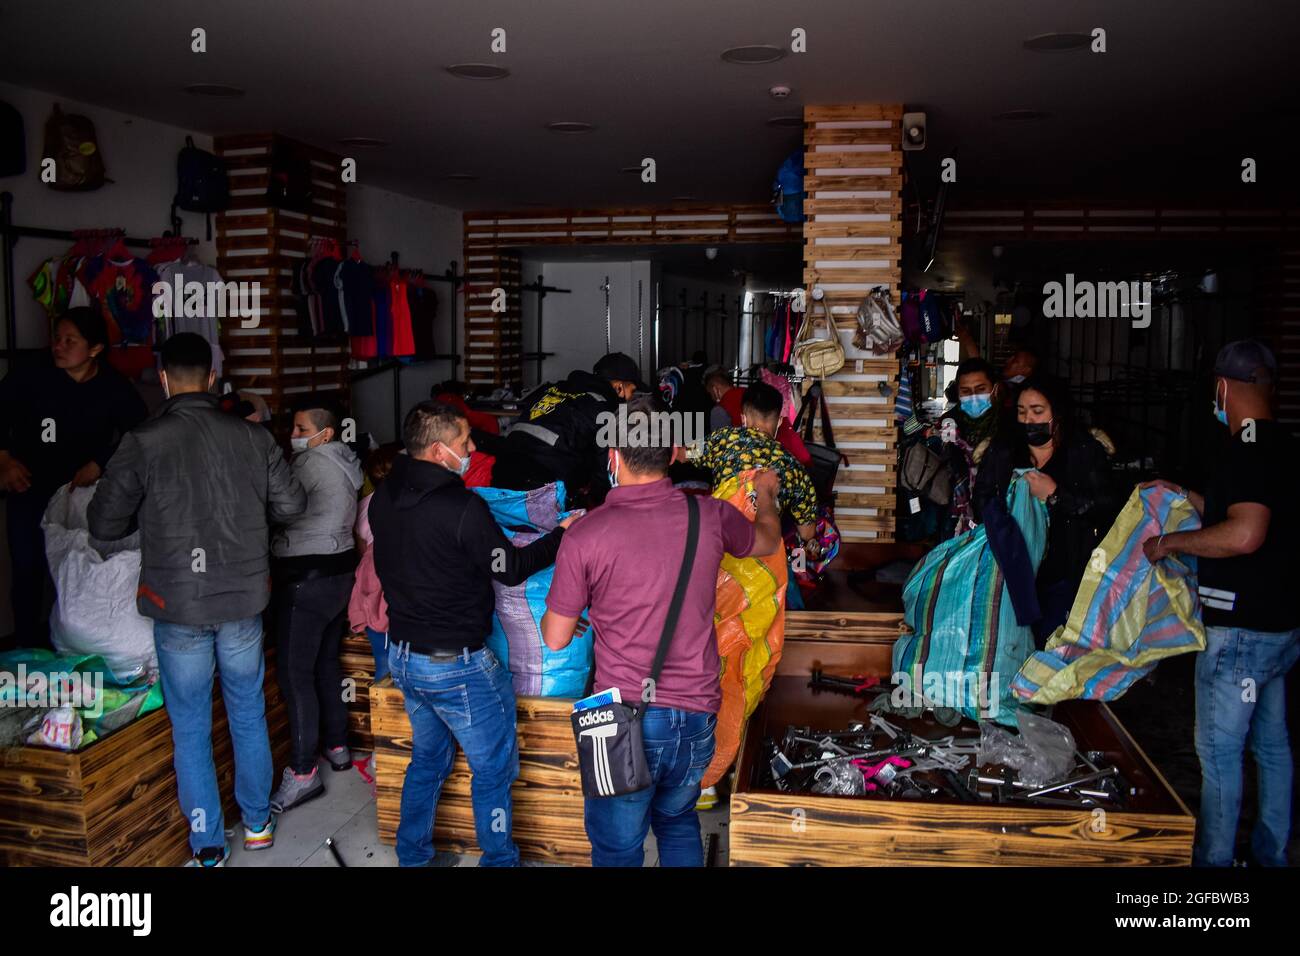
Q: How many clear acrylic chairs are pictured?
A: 0